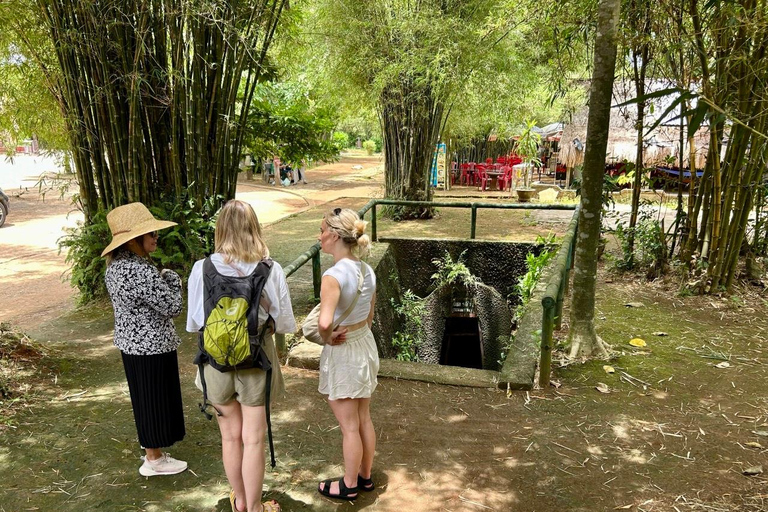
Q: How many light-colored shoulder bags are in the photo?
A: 1